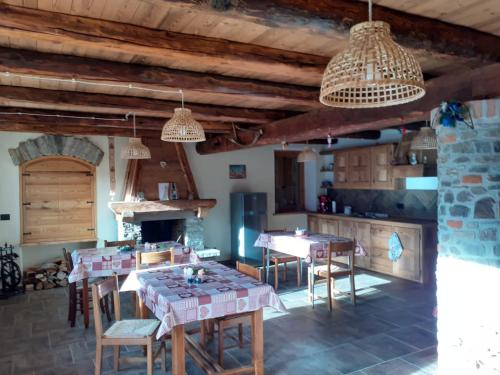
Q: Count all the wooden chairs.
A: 7